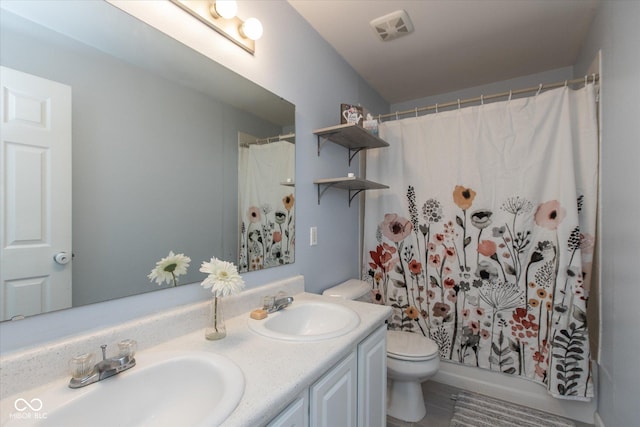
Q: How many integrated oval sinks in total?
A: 2